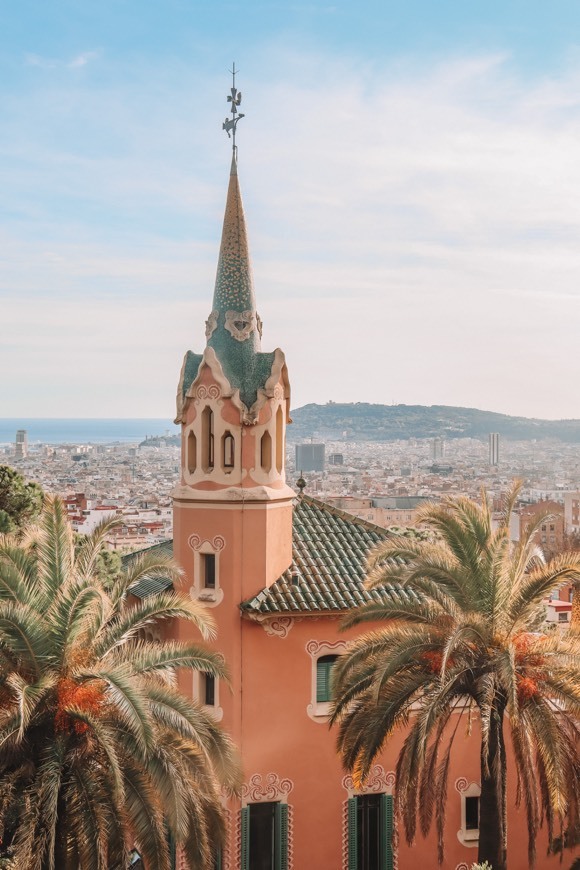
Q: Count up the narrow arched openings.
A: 5